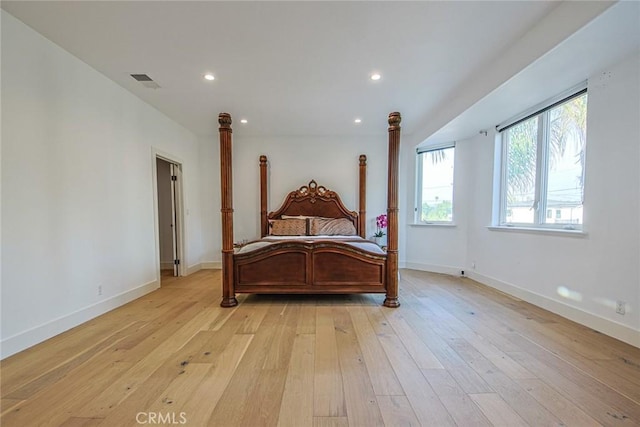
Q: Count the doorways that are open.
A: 1